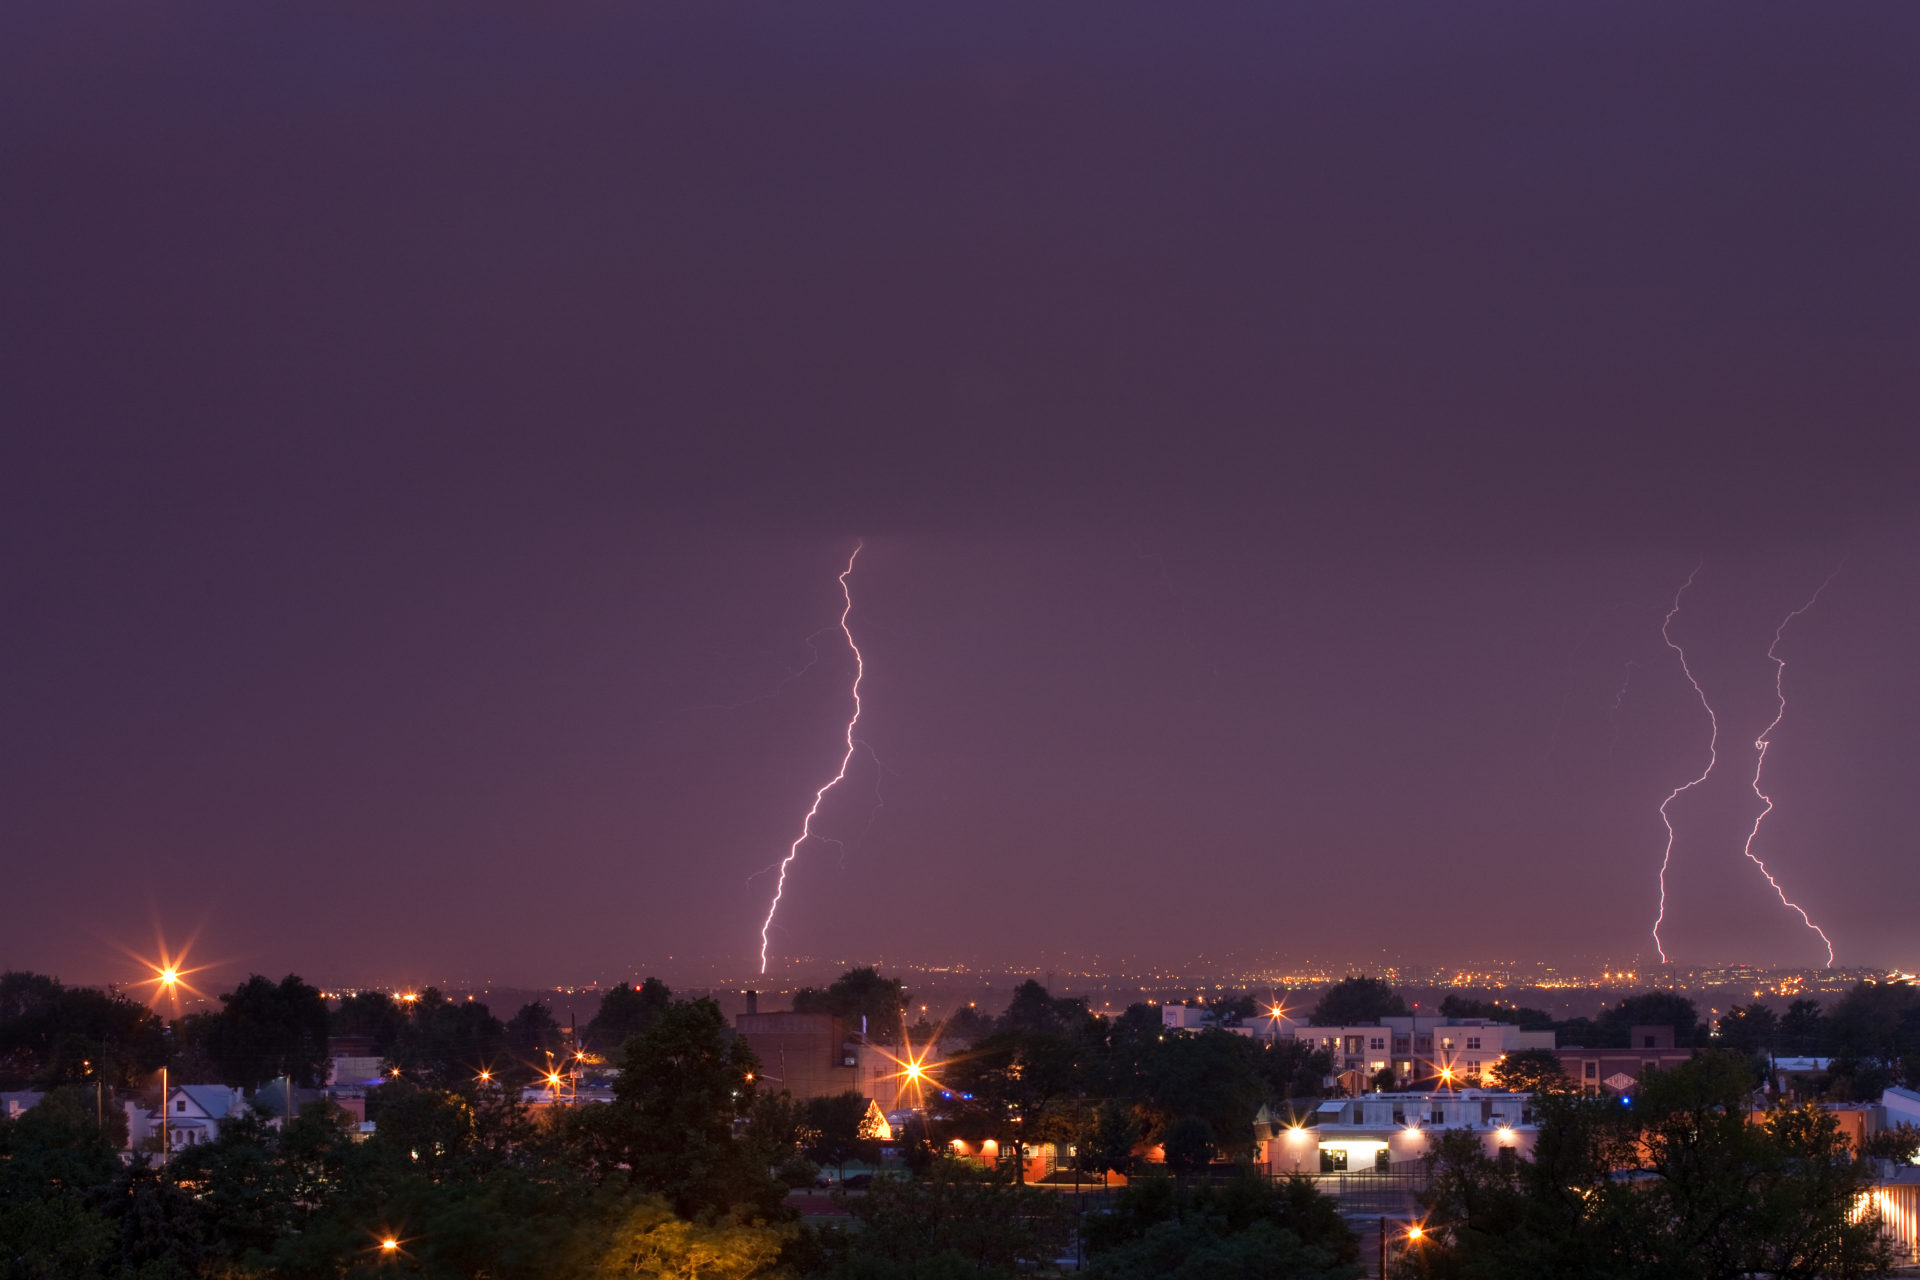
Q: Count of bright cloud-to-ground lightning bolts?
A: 3